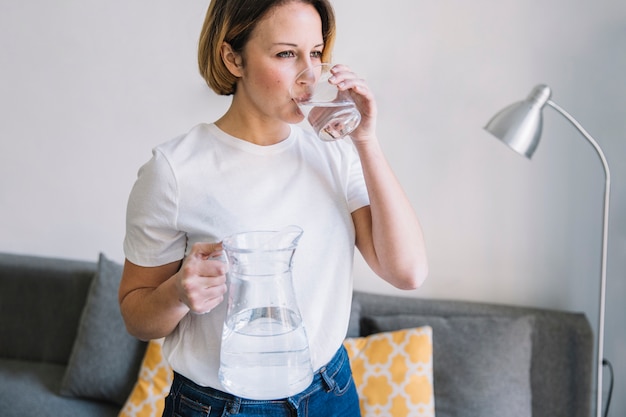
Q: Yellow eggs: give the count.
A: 0